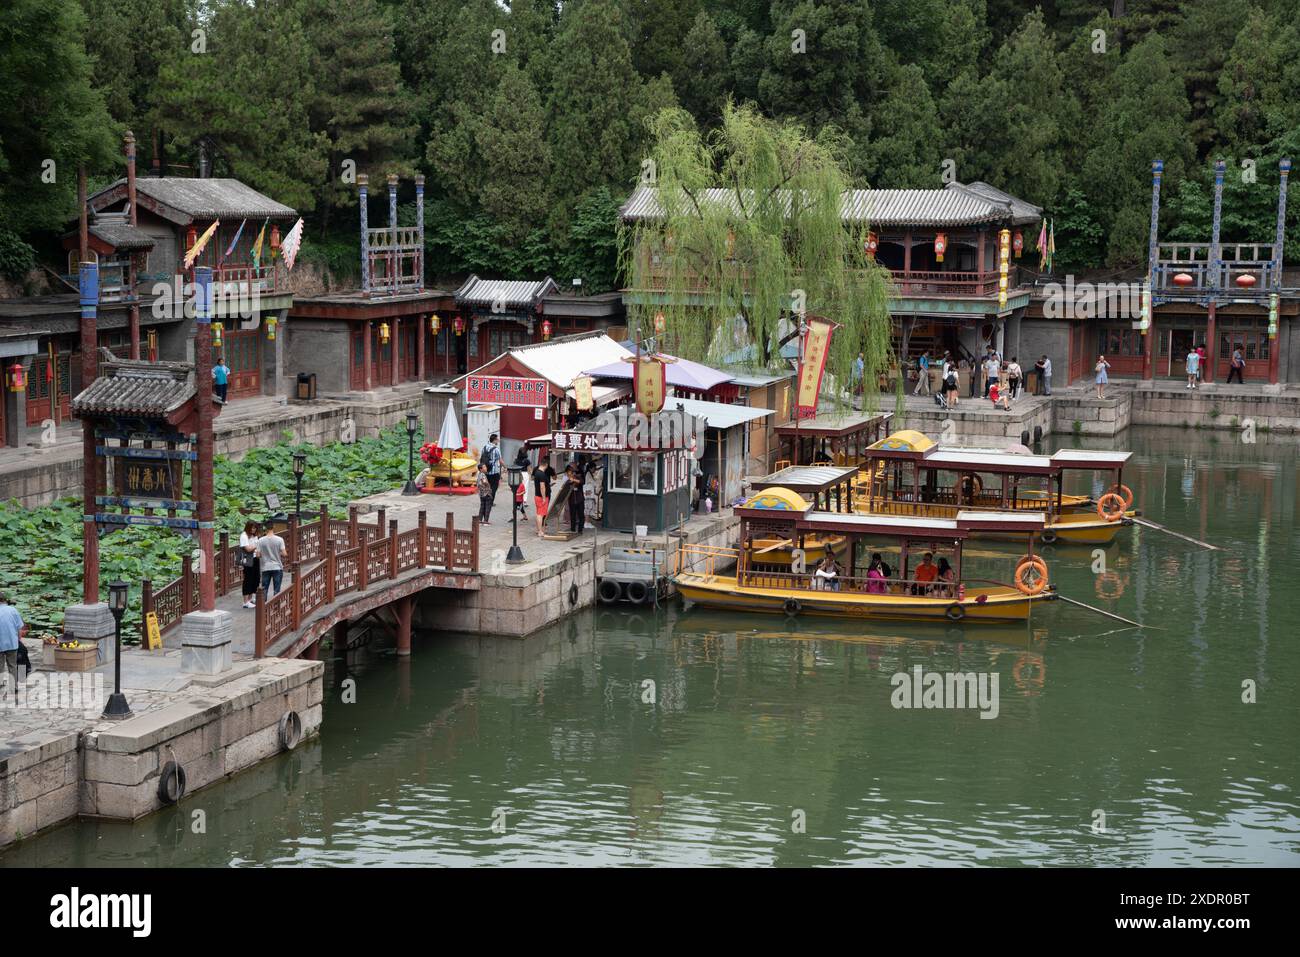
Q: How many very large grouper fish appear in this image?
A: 0